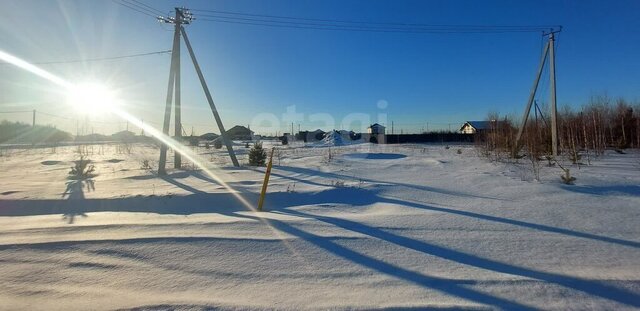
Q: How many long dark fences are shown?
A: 1